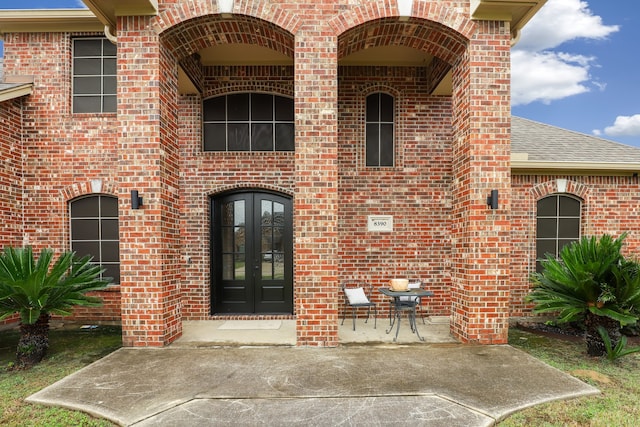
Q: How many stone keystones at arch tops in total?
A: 4